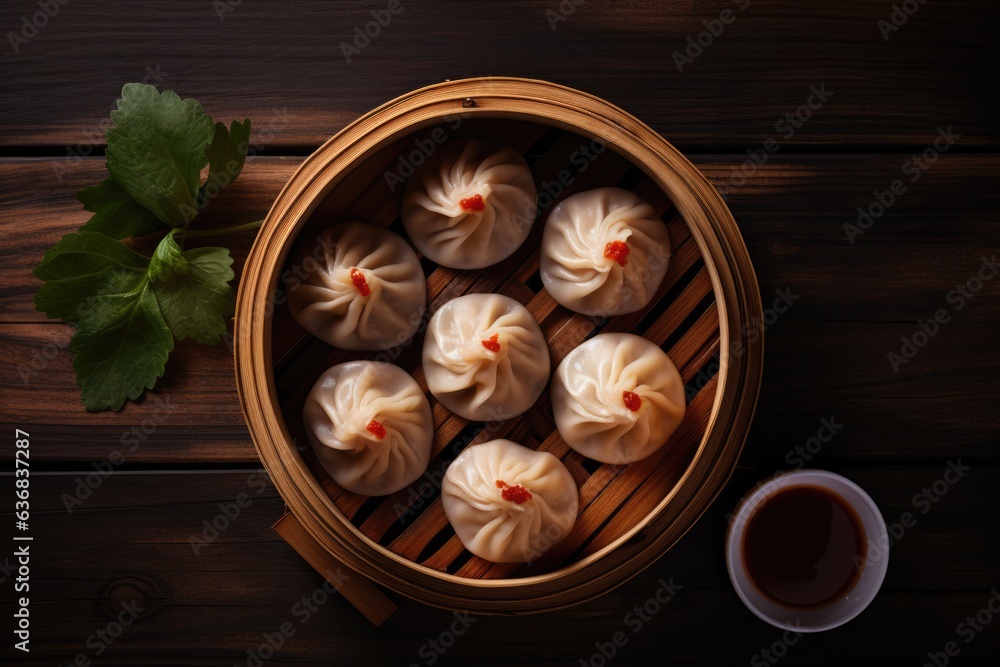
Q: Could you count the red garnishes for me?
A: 7